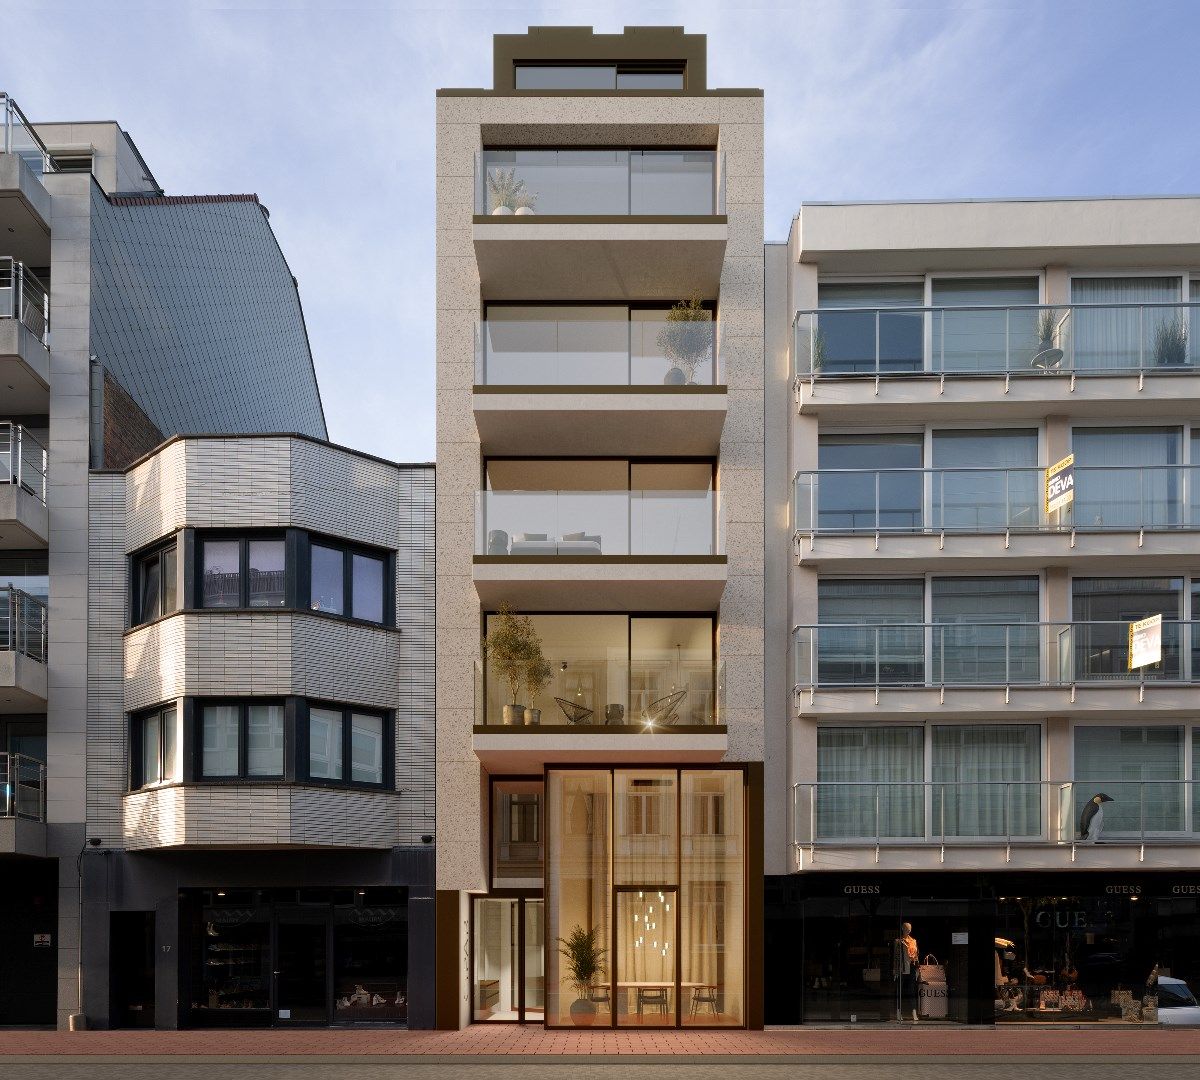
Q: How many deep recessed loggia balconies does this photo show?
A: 4